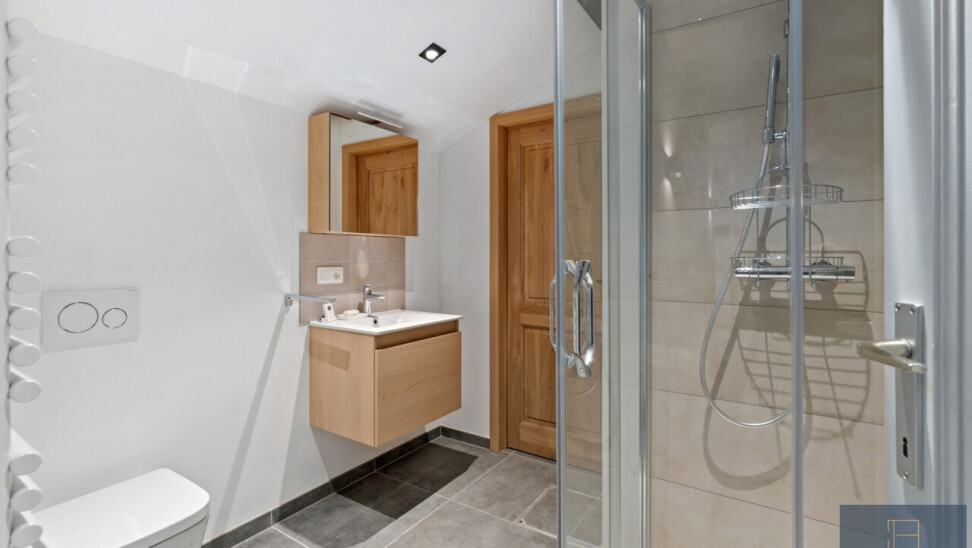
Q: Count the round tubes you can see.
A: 13